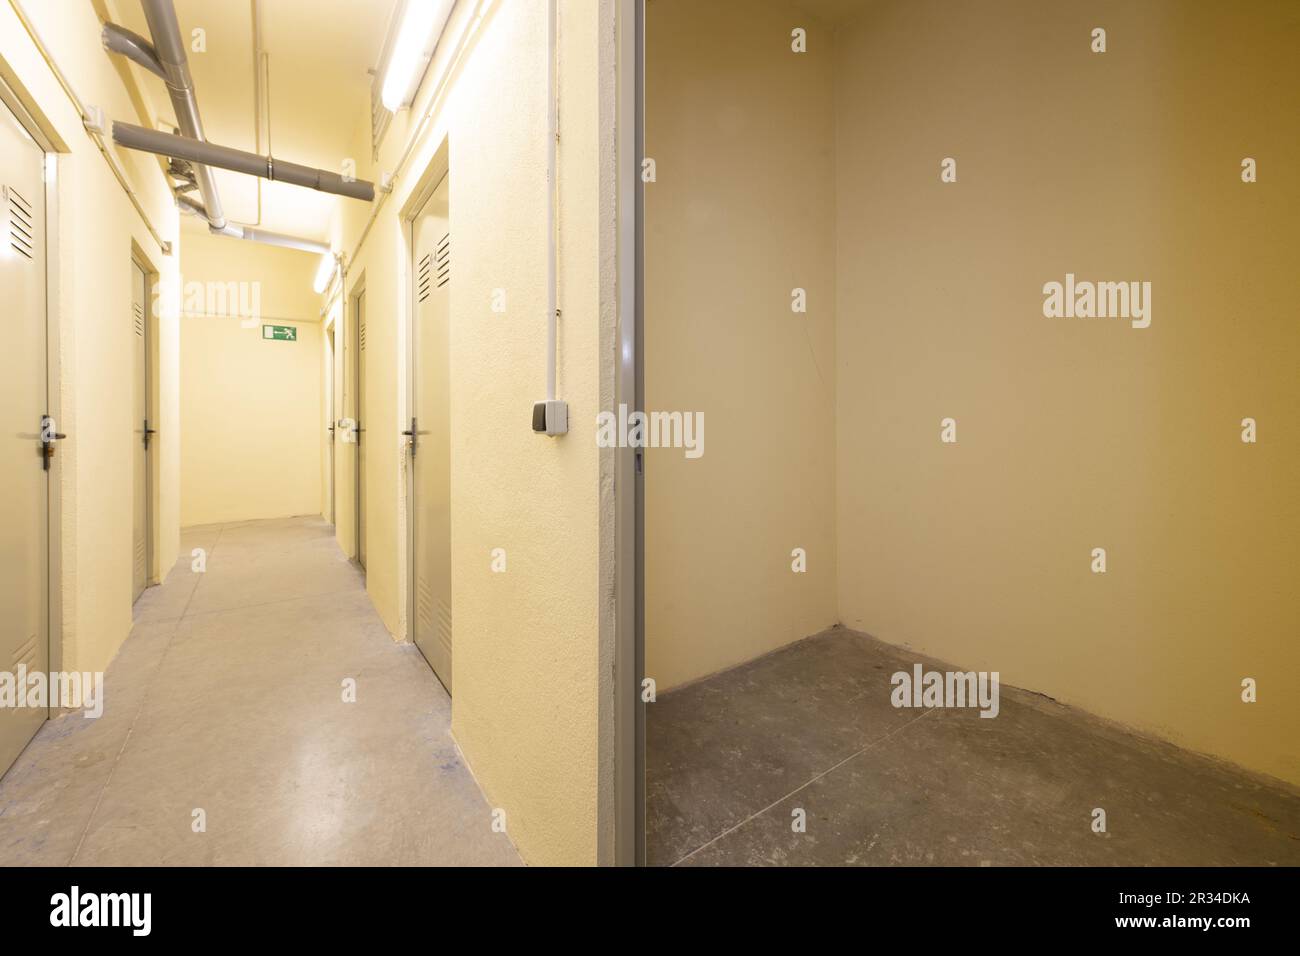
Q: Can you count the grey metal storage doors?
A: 5